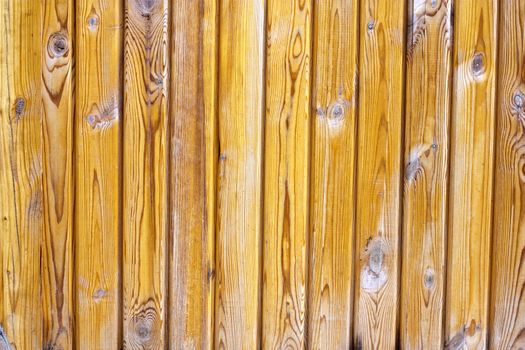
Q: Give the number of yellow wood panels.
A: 12